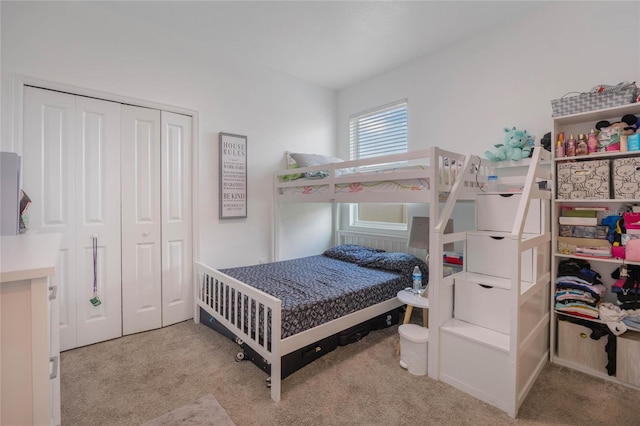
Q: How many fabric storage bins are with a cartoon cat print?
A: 2